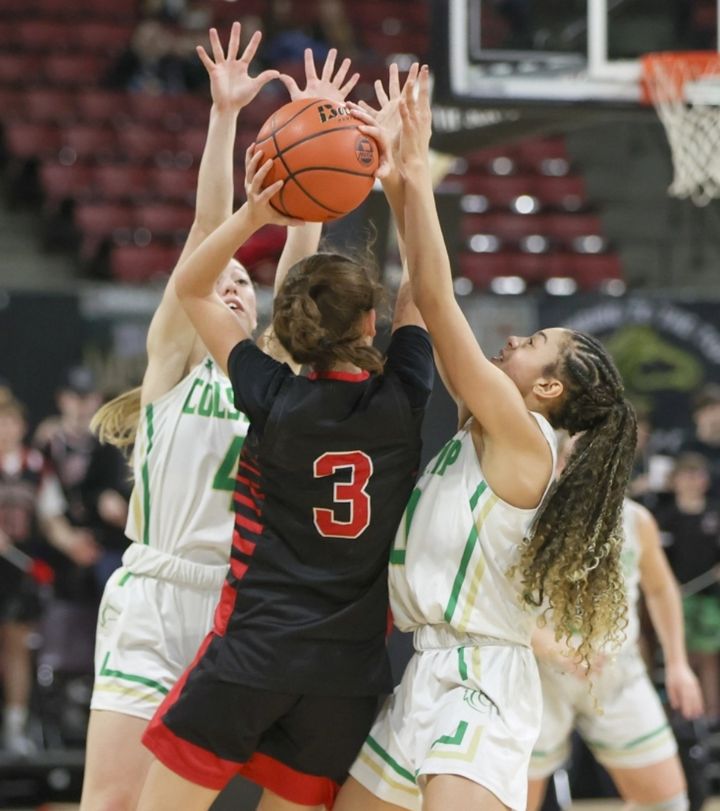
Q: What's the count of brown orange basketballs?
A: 1